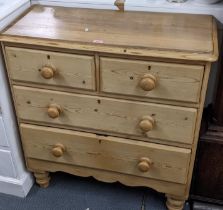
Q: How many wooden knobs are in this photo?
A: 6